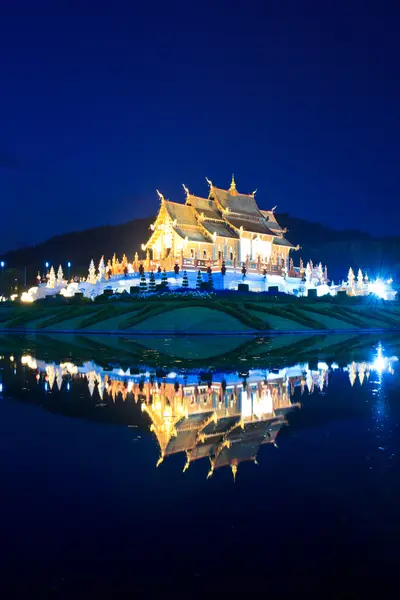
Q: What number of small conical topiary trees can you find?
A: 6